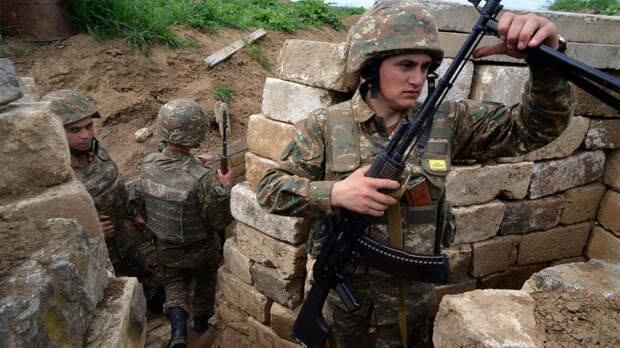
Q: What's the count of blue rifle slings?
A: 0